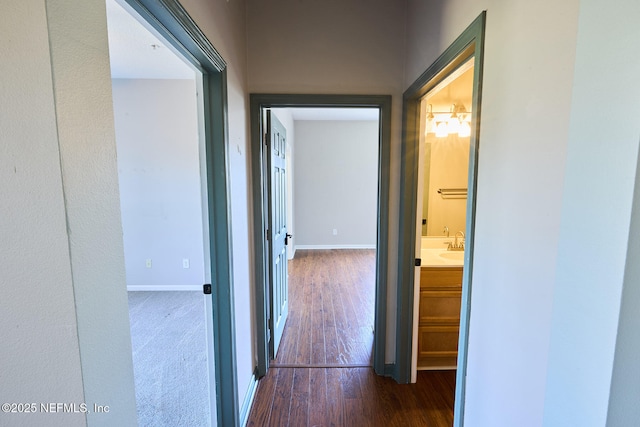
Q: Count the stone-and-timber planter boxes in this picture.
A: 0